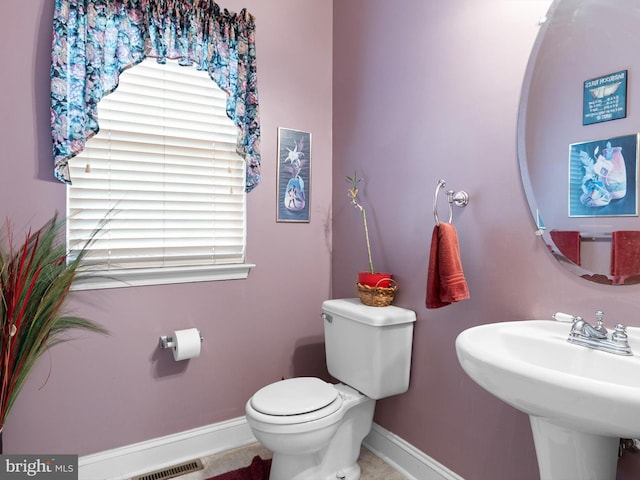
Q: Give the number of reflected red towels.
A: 2